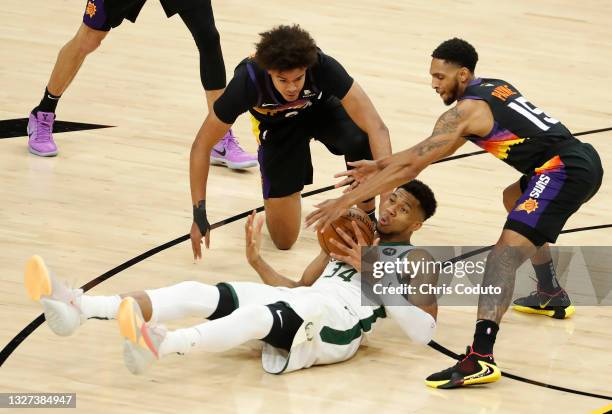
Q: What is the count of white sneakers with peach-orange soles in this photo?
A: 2